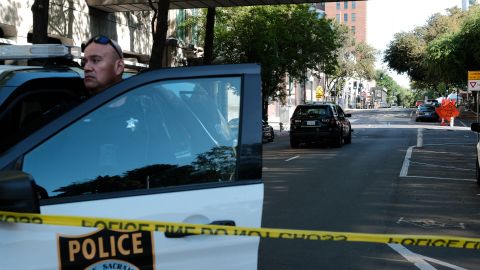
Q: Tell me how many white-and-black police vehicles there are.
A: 1